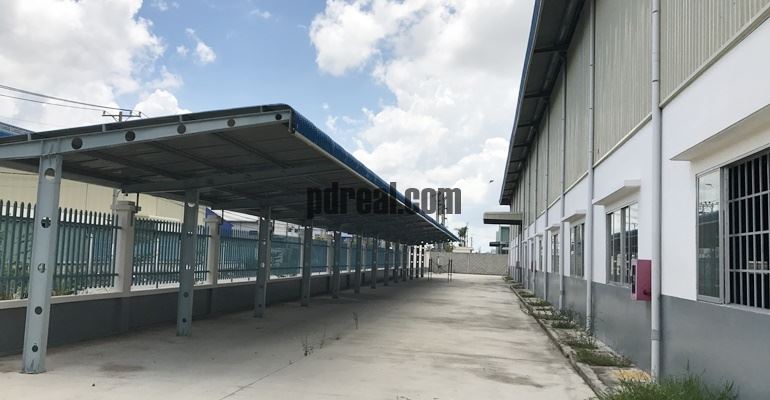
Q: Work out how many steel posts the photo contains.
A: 13